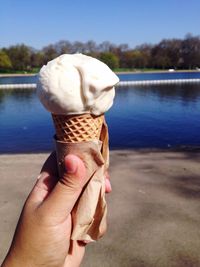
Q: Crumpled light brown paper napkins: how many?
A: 1